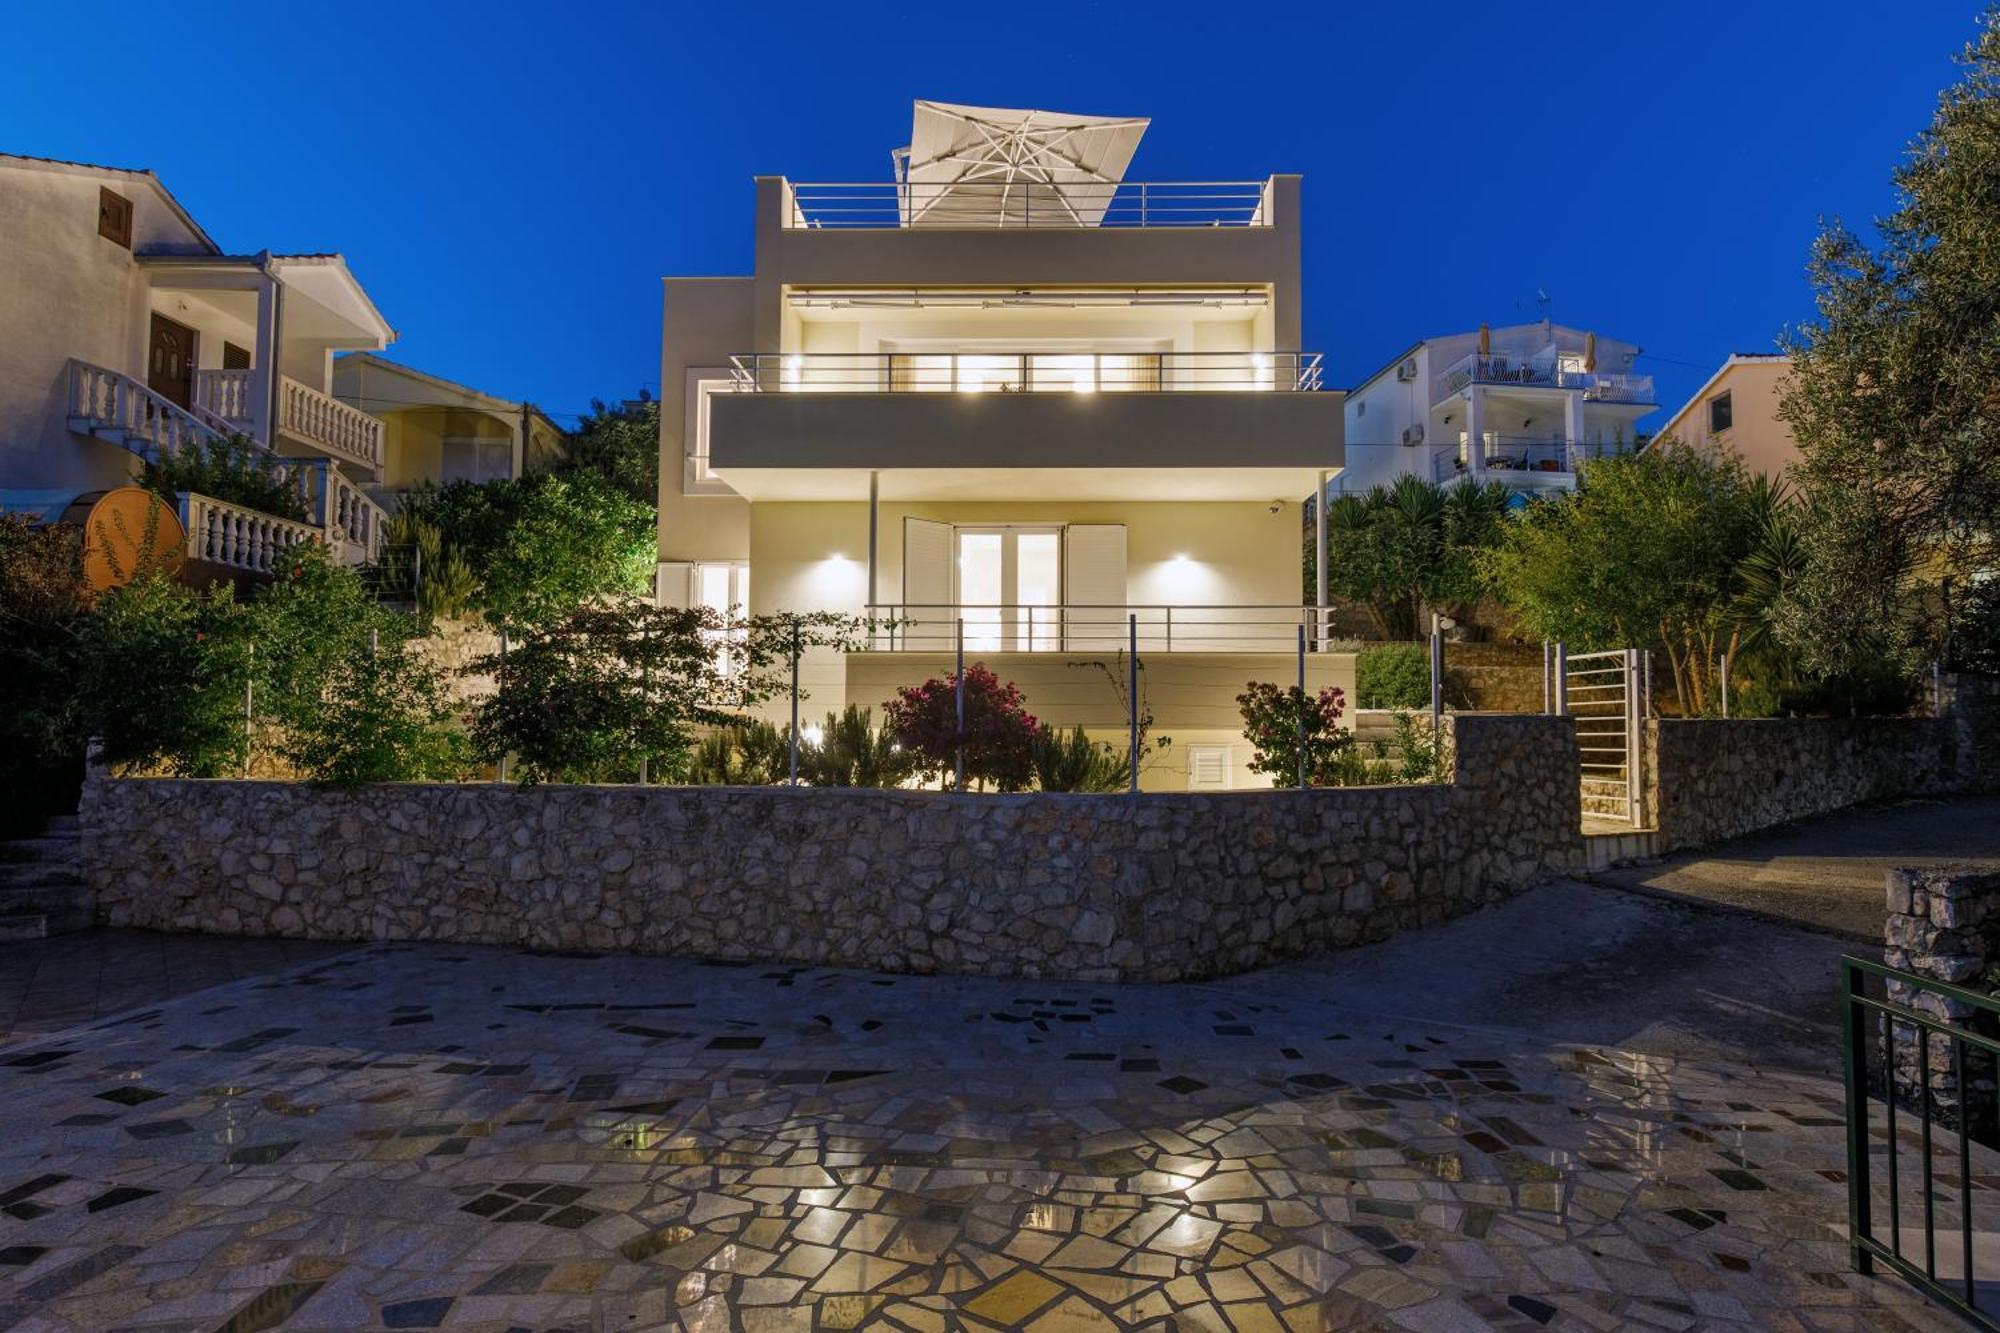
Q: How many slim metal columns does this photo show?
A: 2